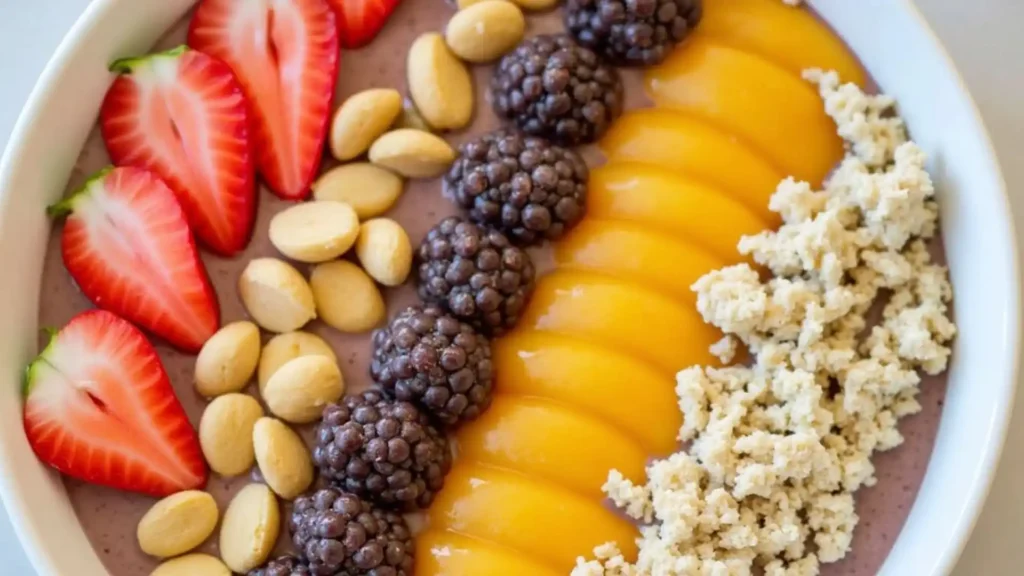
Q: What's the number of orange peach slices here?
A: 10